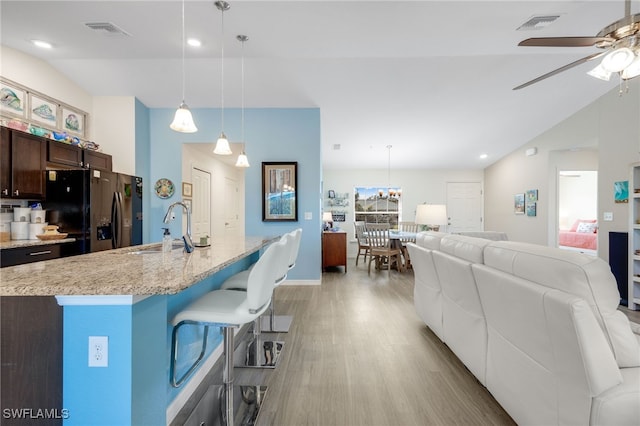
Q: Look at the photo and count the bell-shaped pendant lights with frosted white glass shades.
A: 3